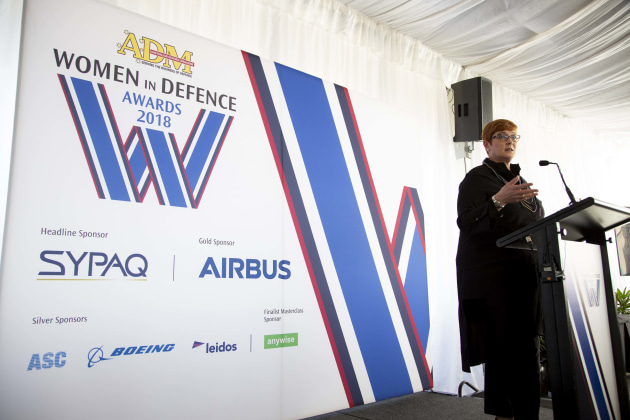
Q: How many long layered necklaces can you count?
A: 1